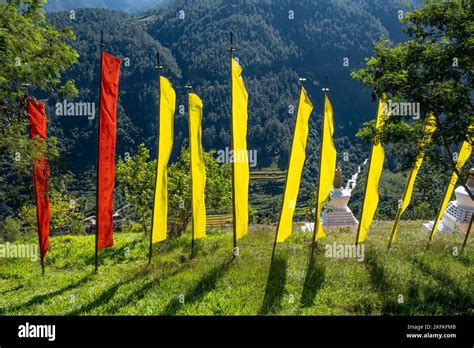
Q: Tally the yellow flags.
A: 8